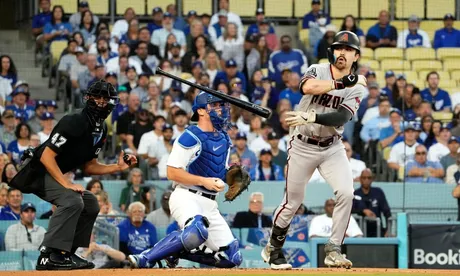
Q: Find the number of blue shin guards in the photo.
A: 2